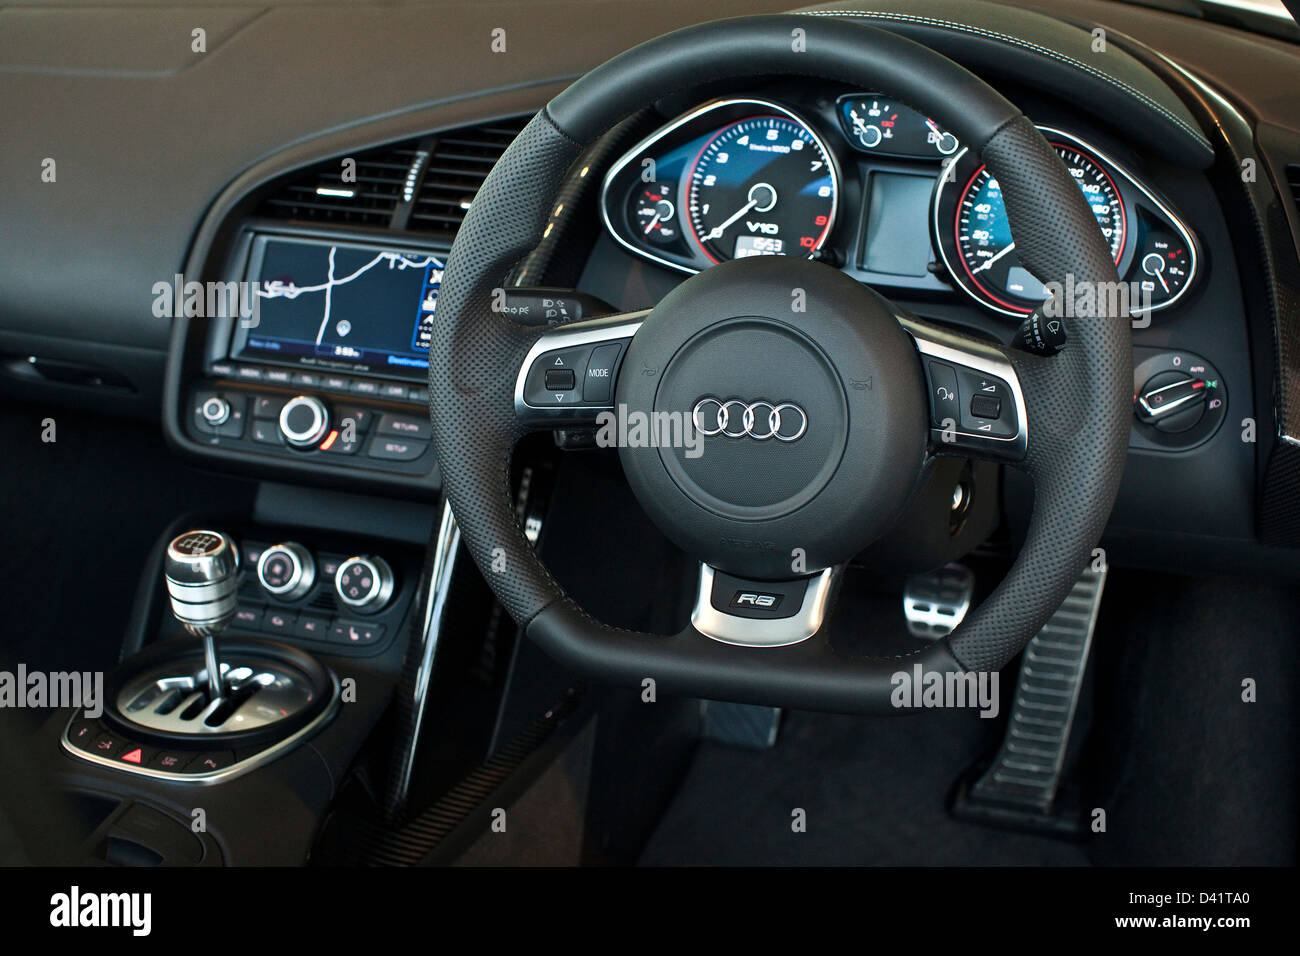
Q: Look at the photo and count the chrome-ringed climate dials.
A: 2